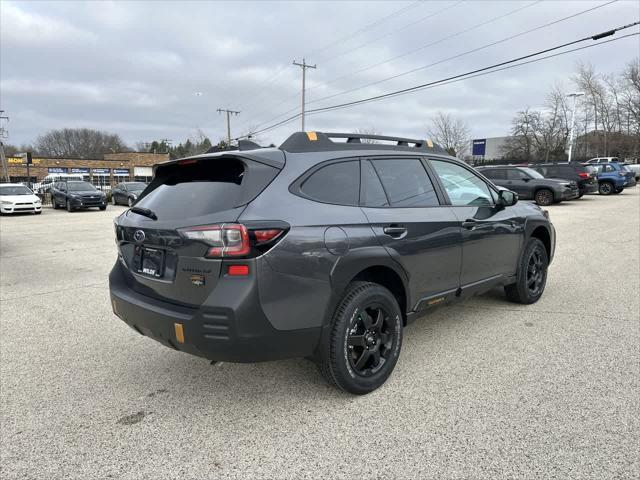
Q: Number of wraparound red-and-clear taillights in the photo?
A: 1